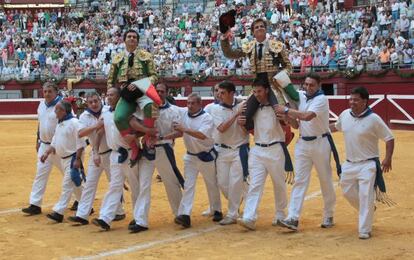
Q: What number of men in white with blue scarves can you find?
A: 11